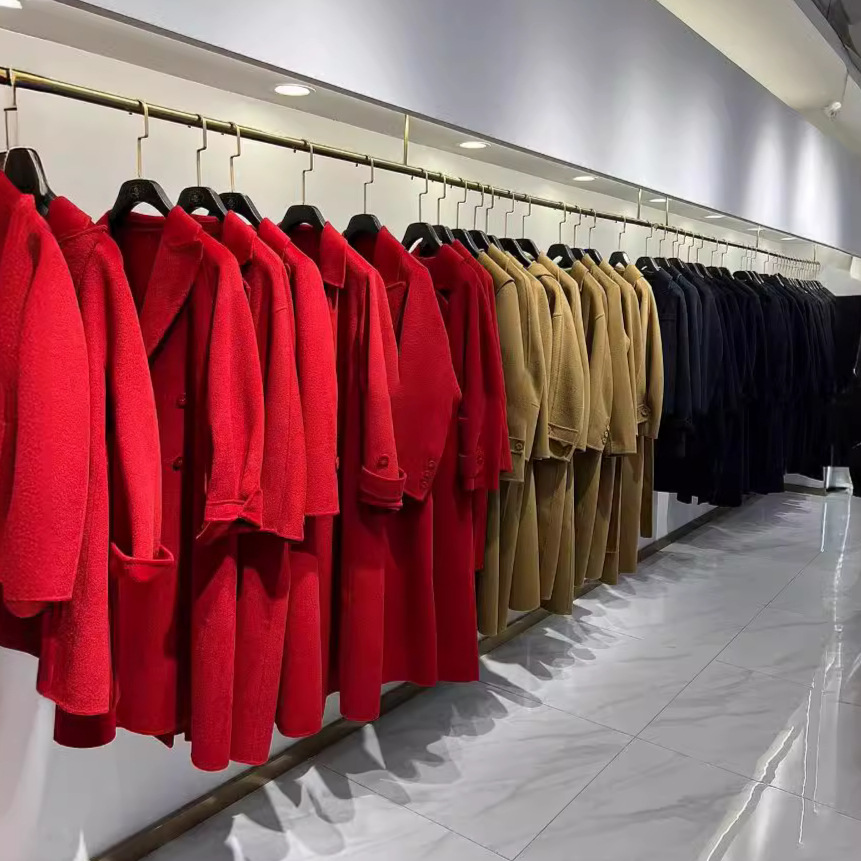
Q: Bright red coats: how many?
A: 9